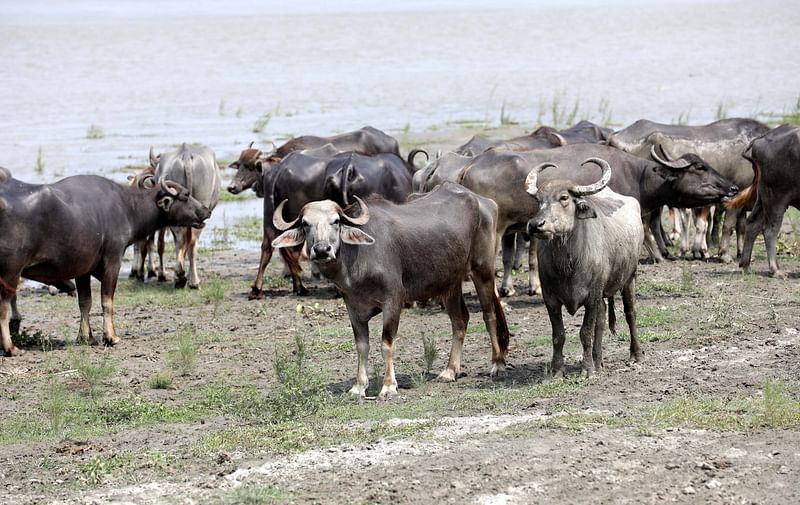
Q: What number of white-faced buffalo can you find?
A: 1